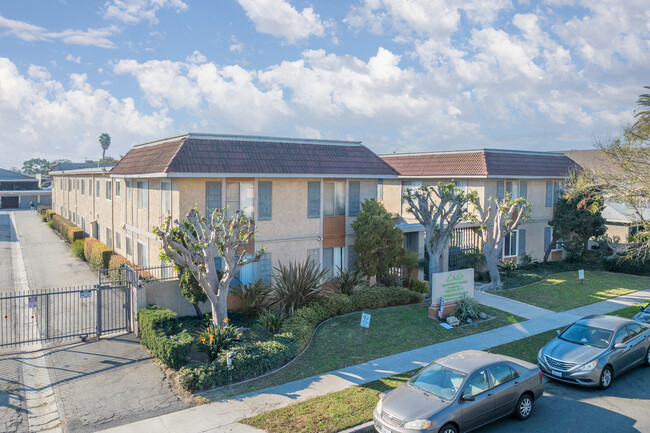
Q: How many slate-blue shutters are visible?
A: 14